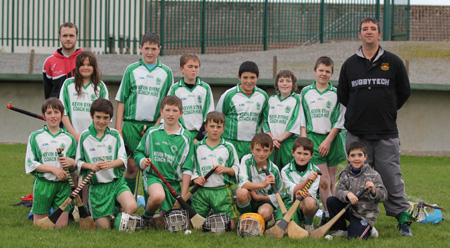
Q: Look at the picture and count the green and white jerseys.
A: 12